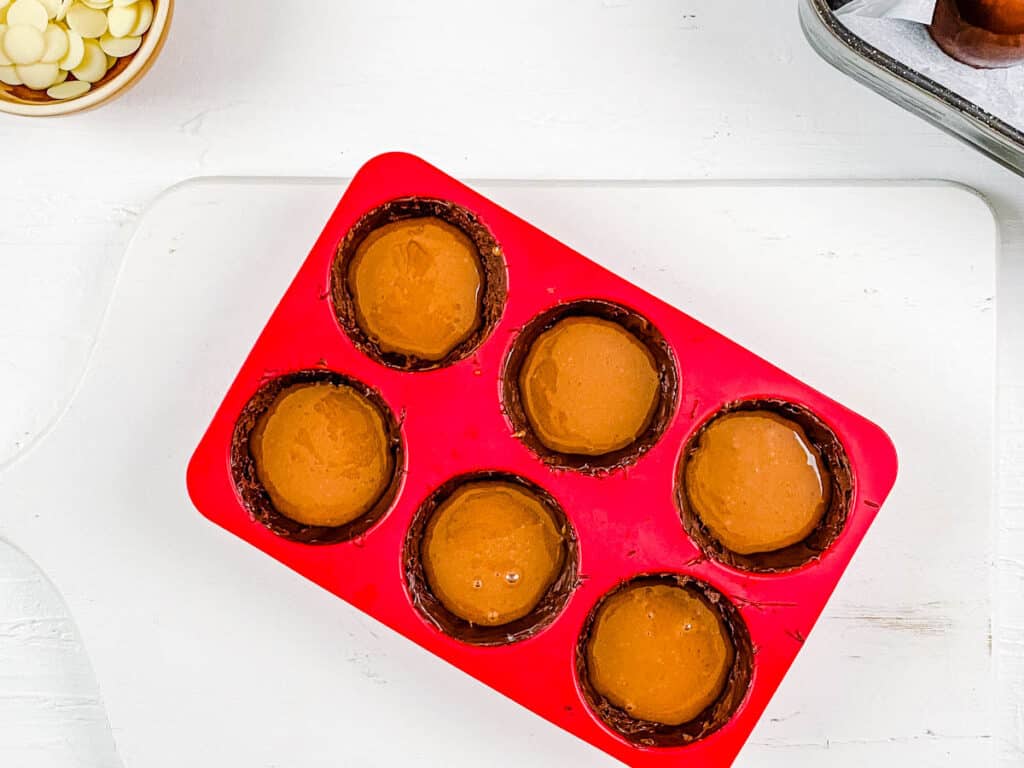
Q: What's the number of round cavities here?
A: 6